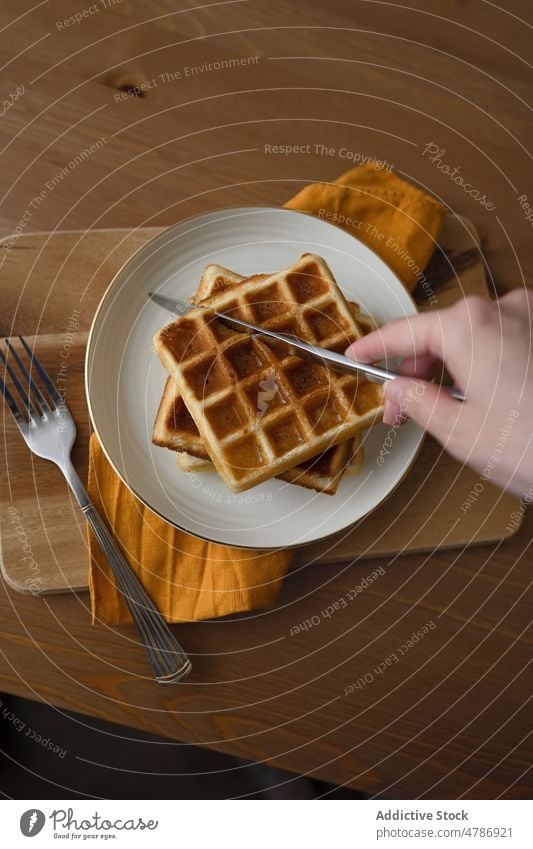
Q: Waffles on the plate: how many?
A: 3